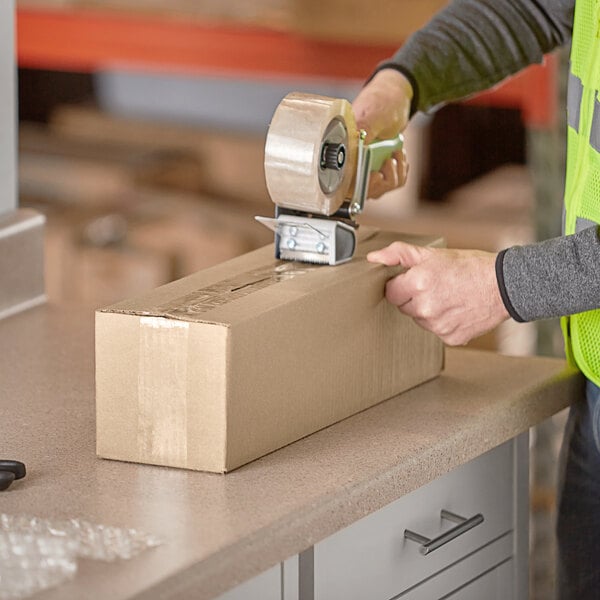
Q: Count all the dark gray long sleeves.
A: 2